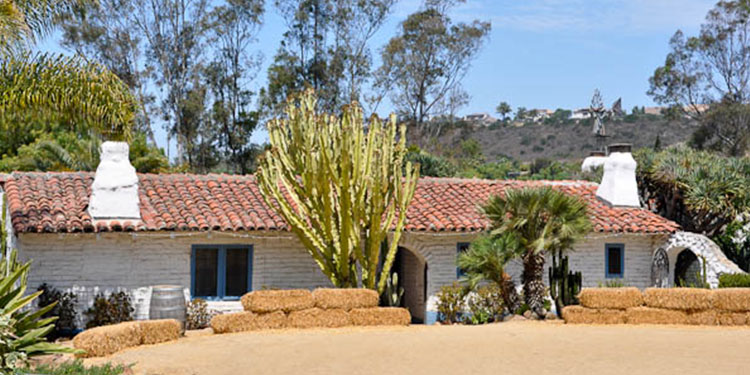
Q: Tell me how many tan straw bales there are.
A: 14